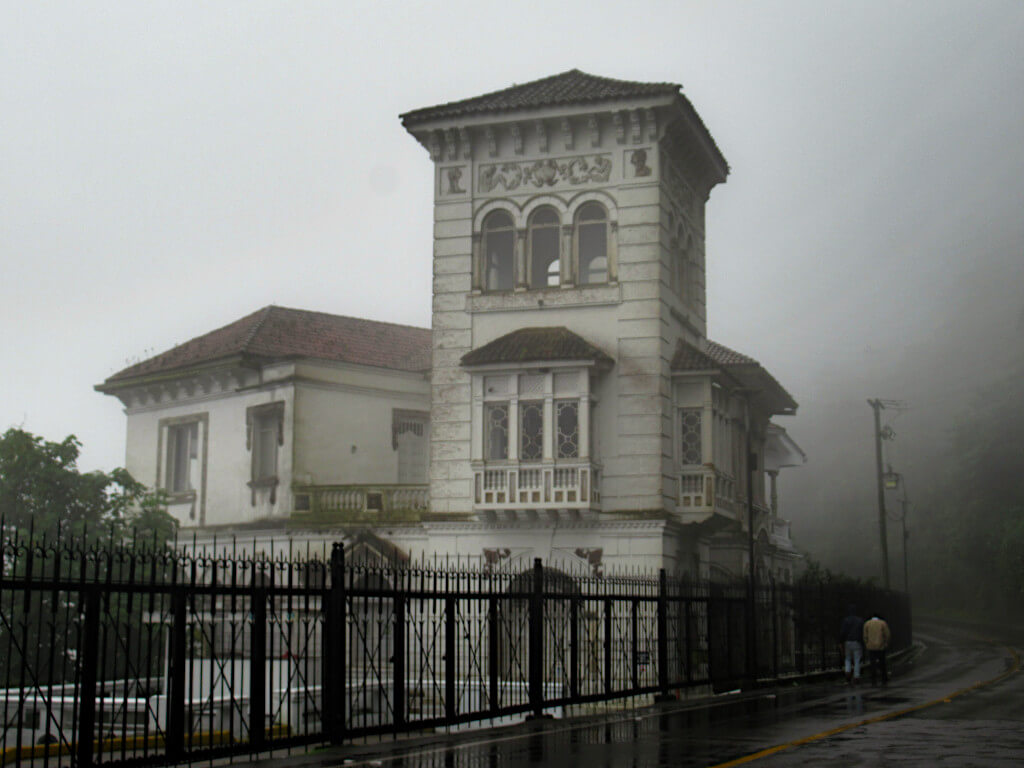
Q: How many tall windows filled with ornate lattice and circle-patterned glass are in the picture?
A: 4